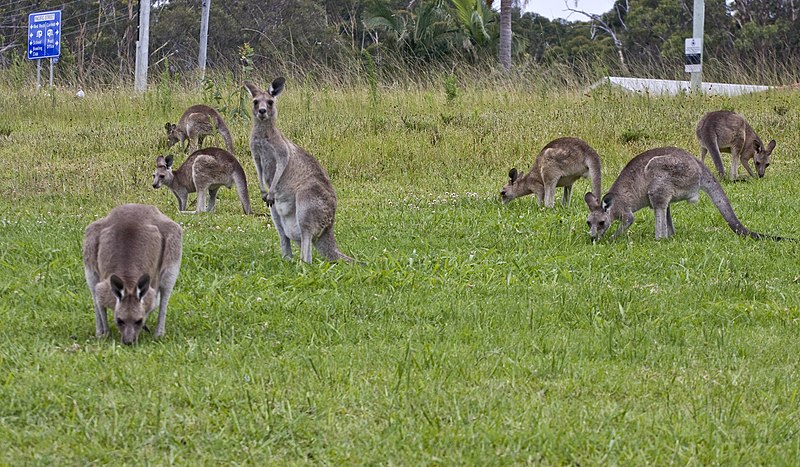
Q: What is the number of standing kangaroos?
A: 1